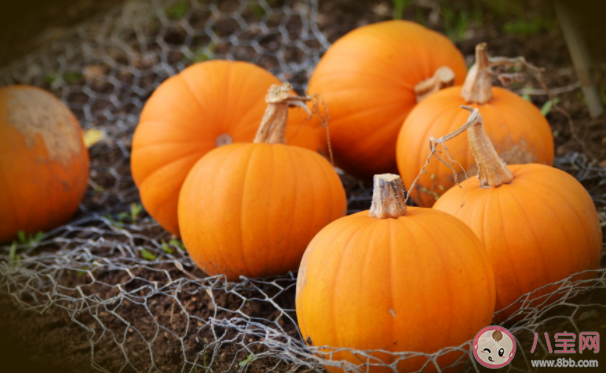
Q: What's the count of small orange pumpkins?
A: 7